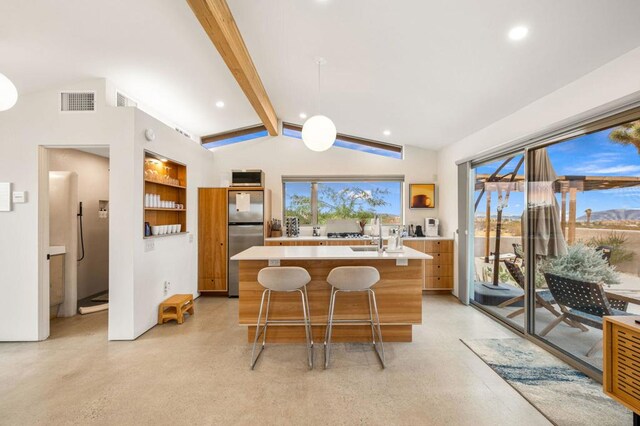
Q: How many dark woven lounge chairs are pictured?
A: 2